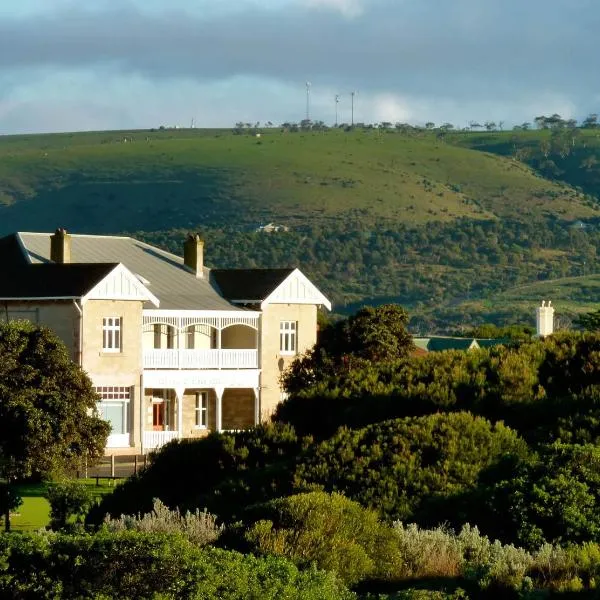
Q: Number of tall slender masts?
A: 3